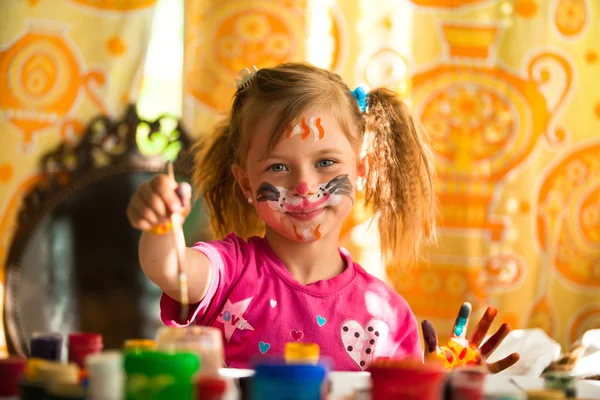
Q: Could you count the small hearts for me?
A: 4